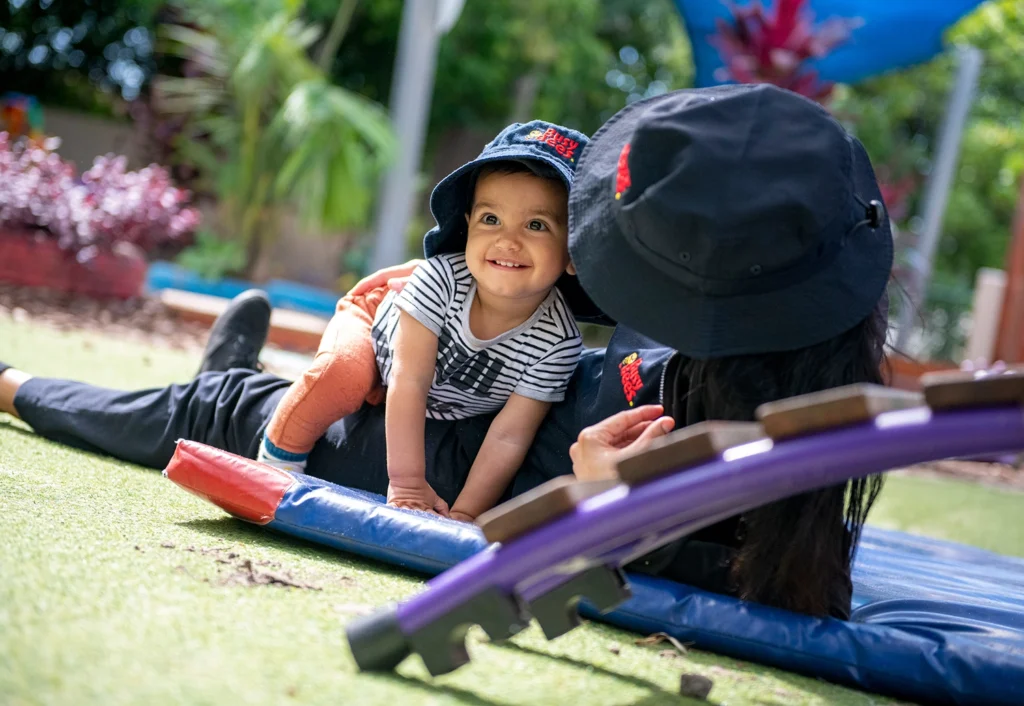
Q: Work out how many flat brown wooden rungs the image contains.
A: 4